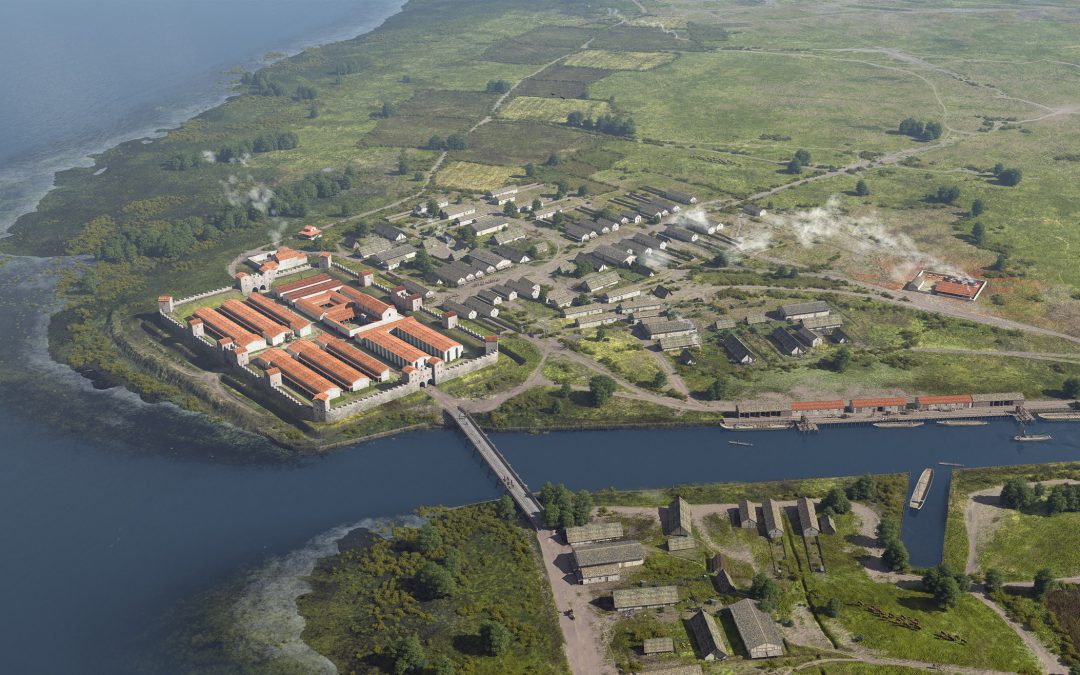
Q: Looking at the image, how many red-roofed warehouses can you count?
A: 3